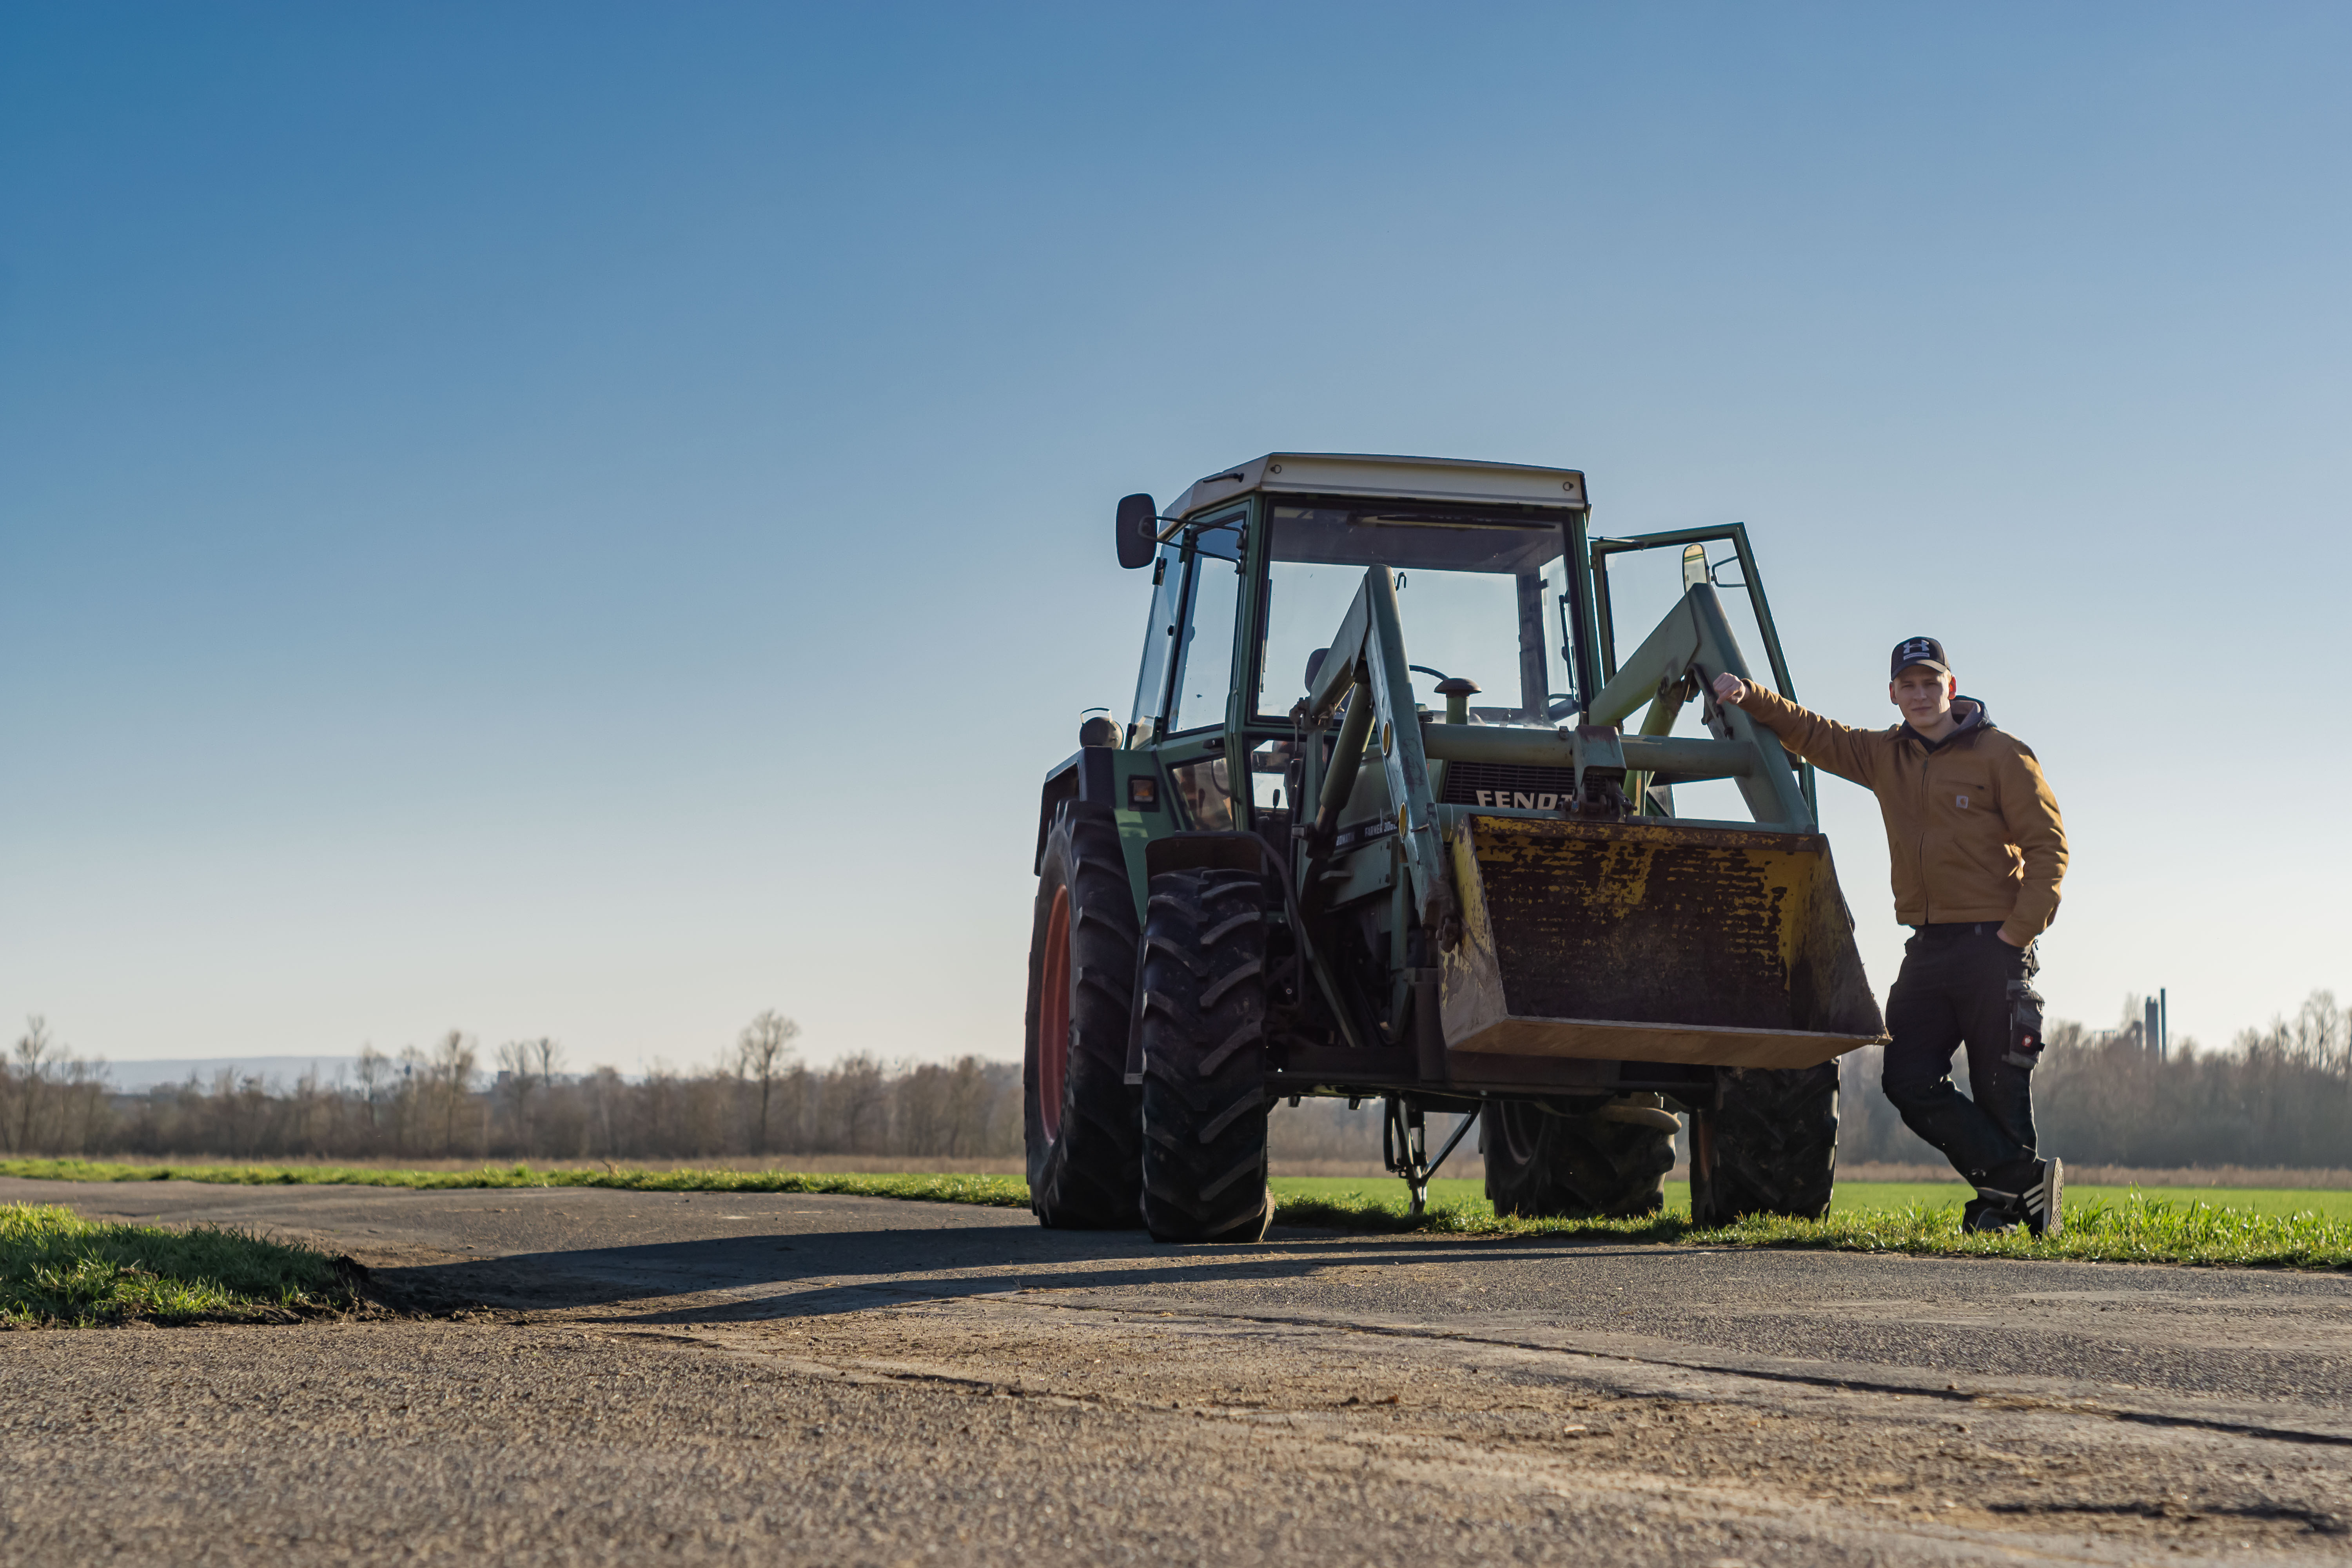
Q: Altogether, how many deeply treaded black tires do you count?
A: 4